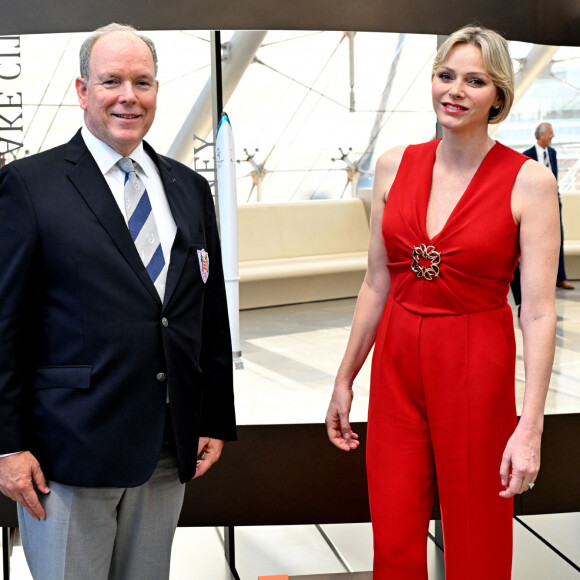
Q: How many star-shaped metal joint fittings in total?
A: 2